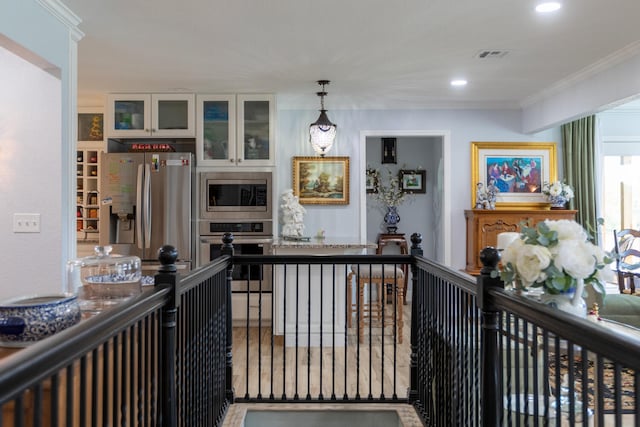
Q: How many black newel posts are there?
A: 4